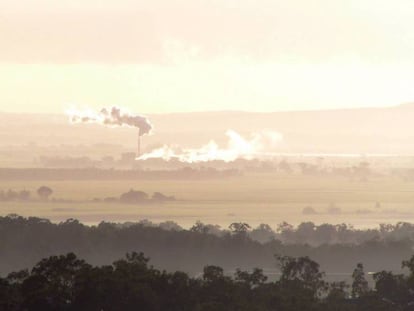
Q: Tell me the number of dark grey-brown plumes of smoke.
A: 1